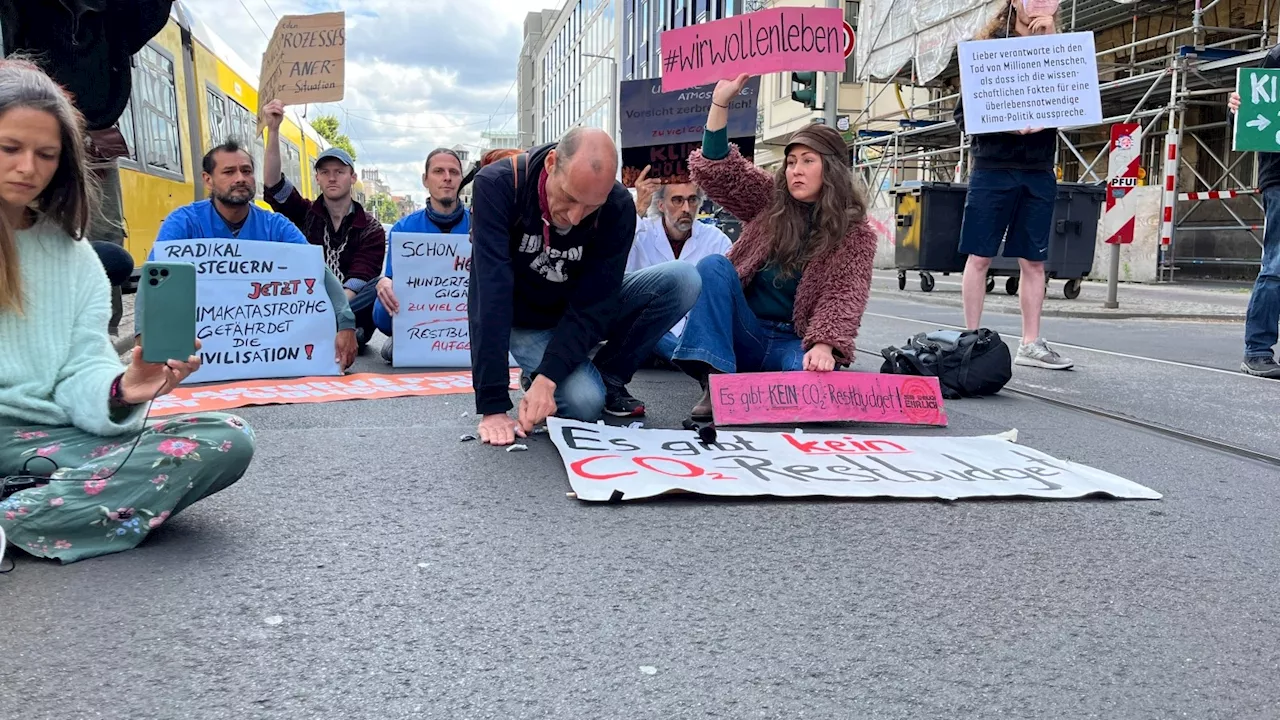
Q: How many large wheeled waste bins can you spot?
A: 2